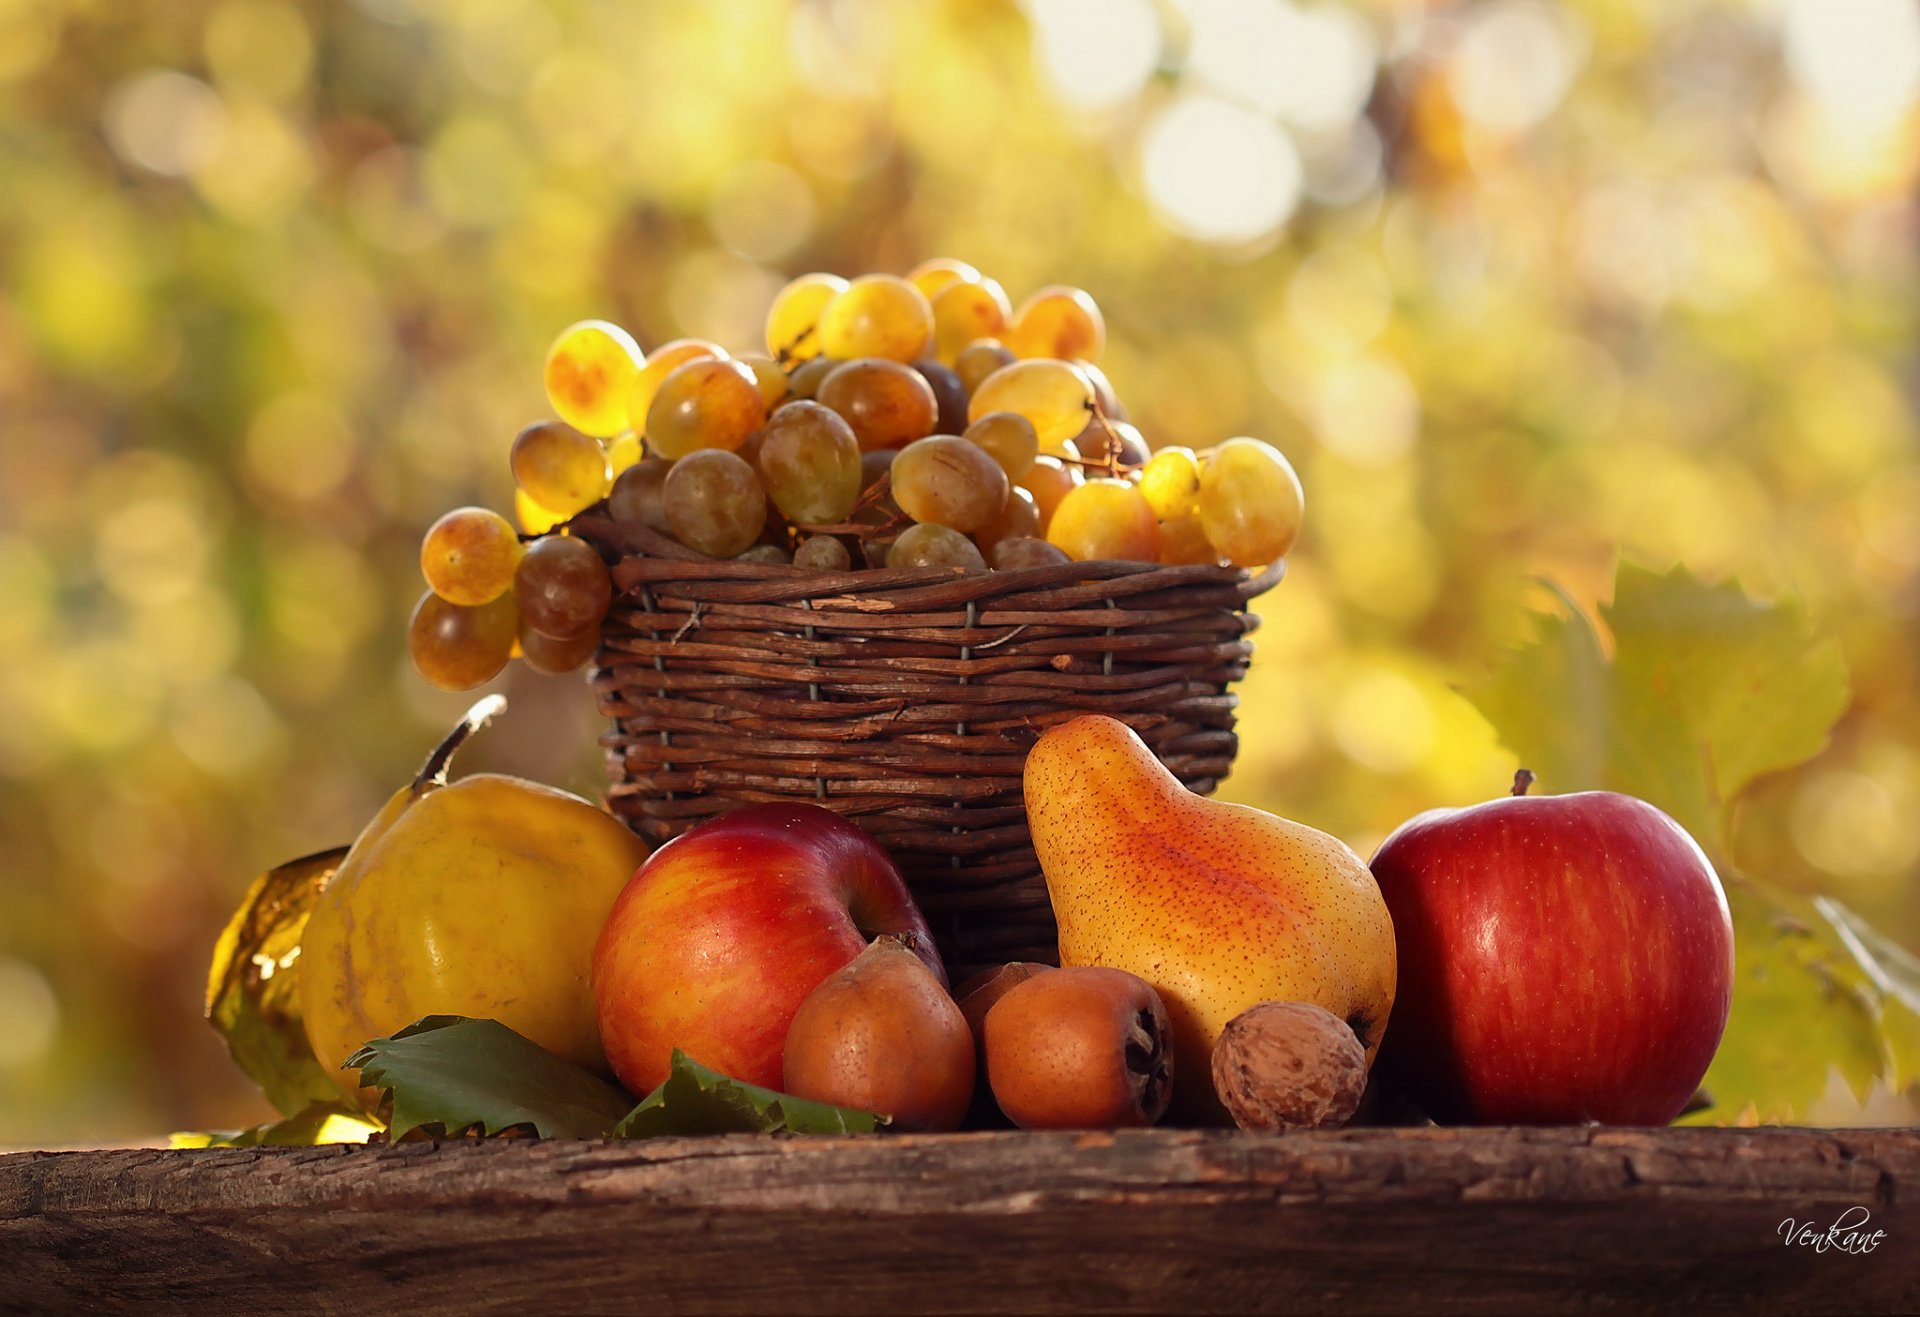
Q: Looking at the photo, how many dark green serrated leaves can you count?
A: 2